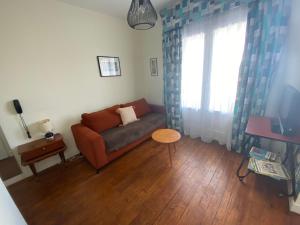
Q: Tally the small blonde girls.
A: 0